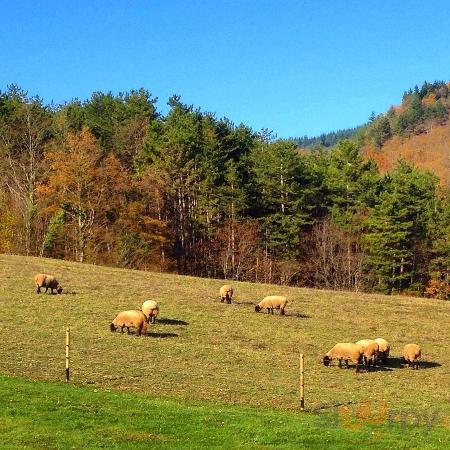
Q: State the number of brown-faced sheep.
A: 9